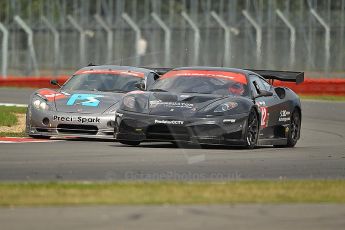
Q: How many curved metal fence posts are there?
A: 12